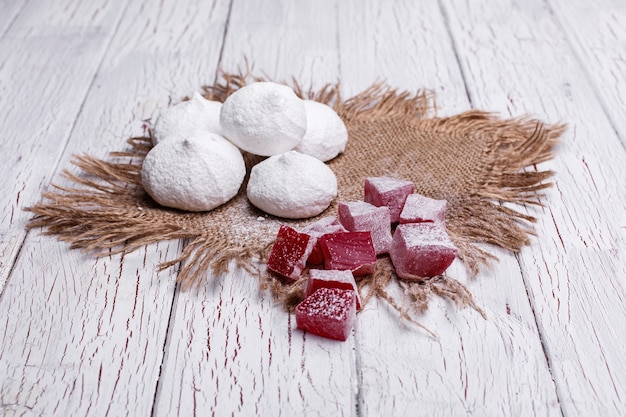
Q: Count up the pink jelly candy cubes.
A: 9